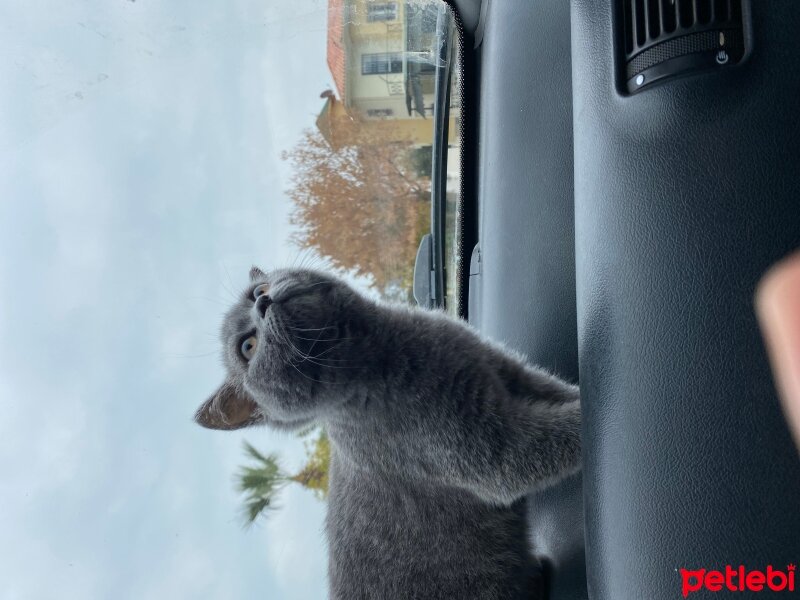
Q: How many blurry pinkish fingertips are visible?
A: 1